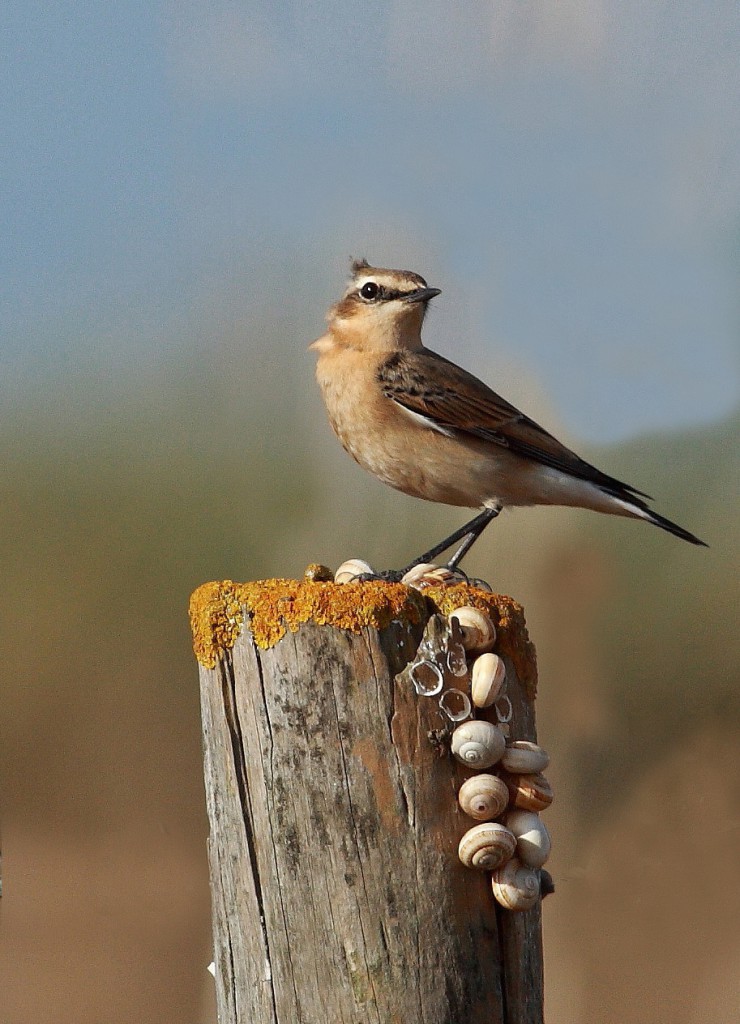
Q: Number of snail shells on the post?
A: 11